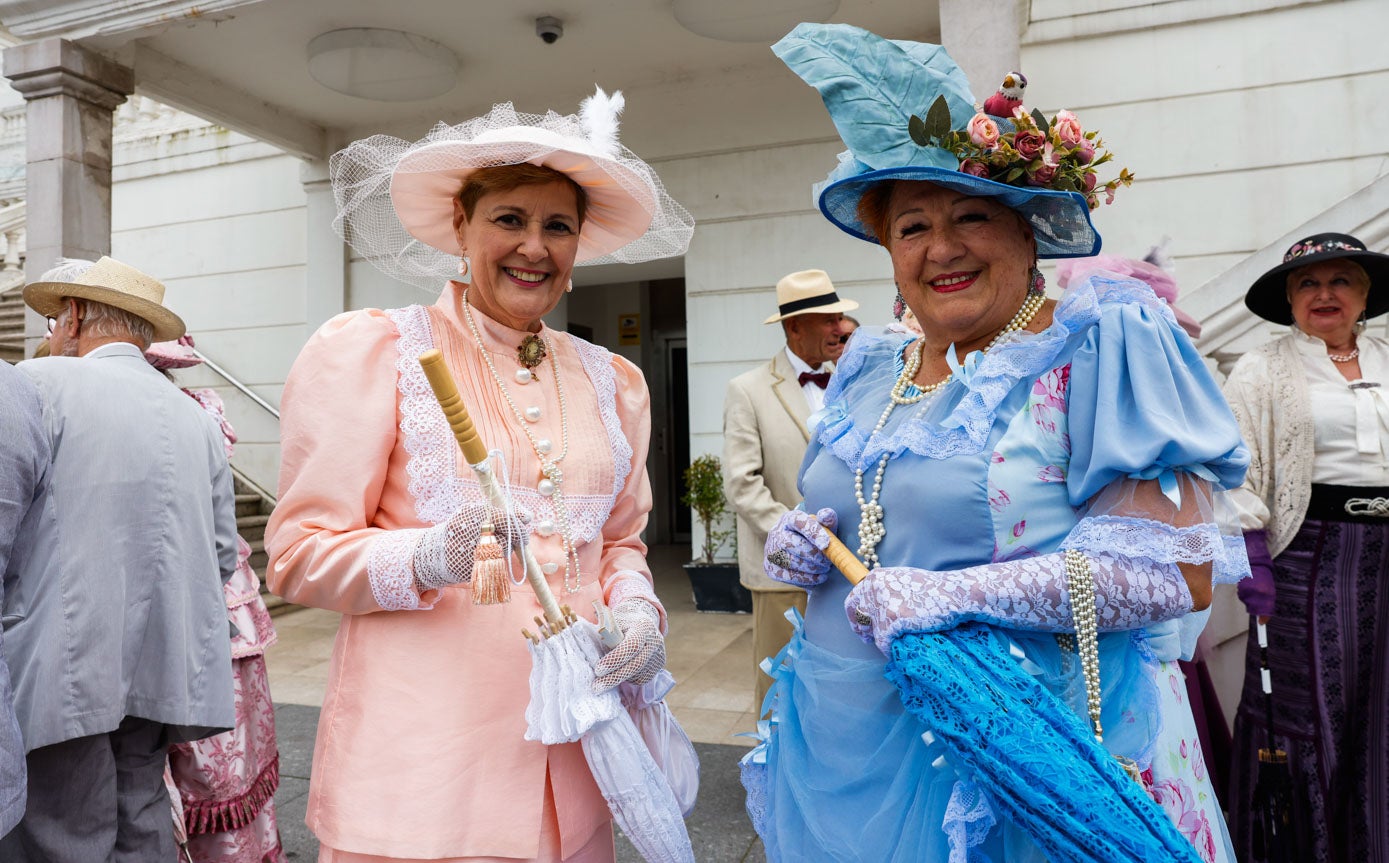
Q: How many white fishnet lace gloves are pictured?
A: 2